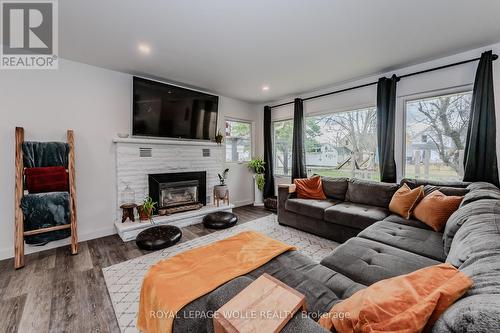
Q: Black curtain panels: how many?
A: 4